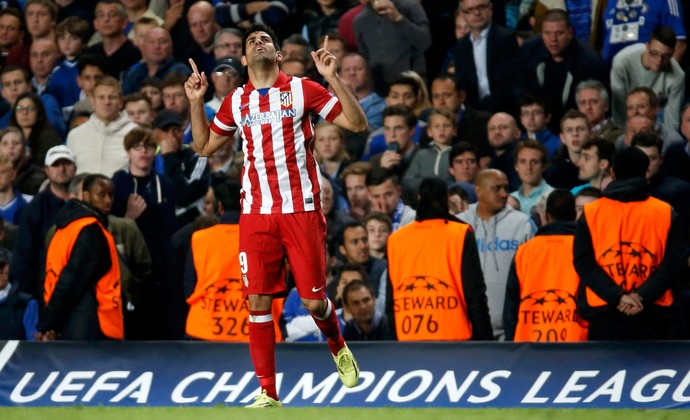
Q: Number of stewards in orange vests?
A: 5